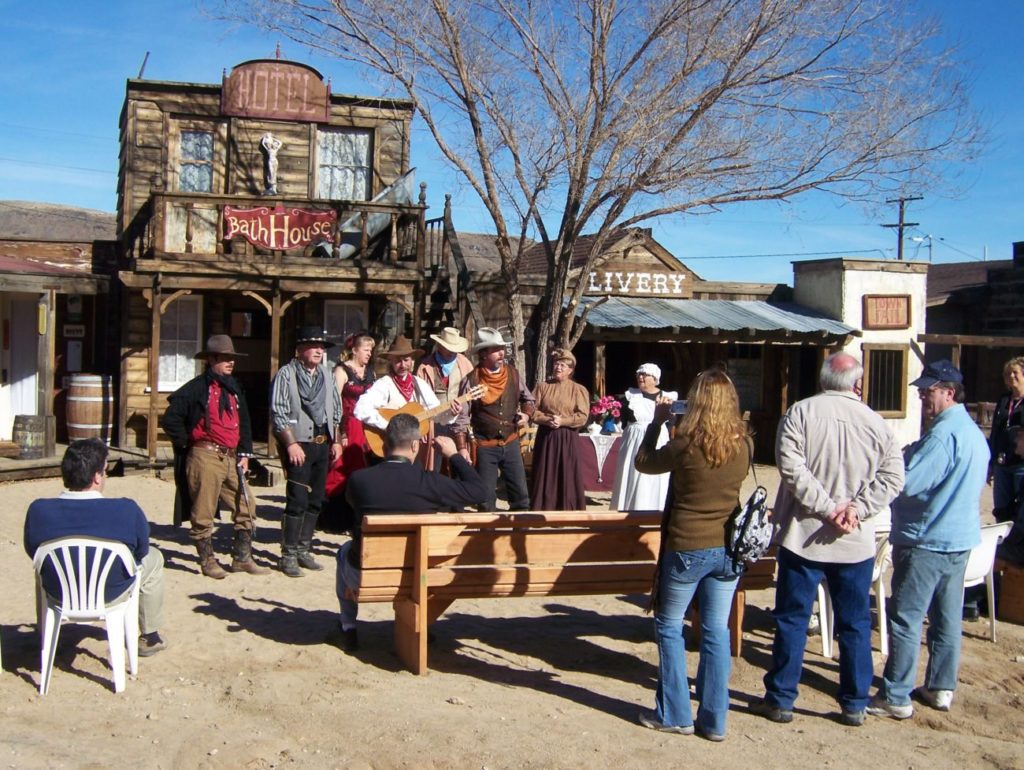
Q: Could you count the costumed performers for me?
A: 8